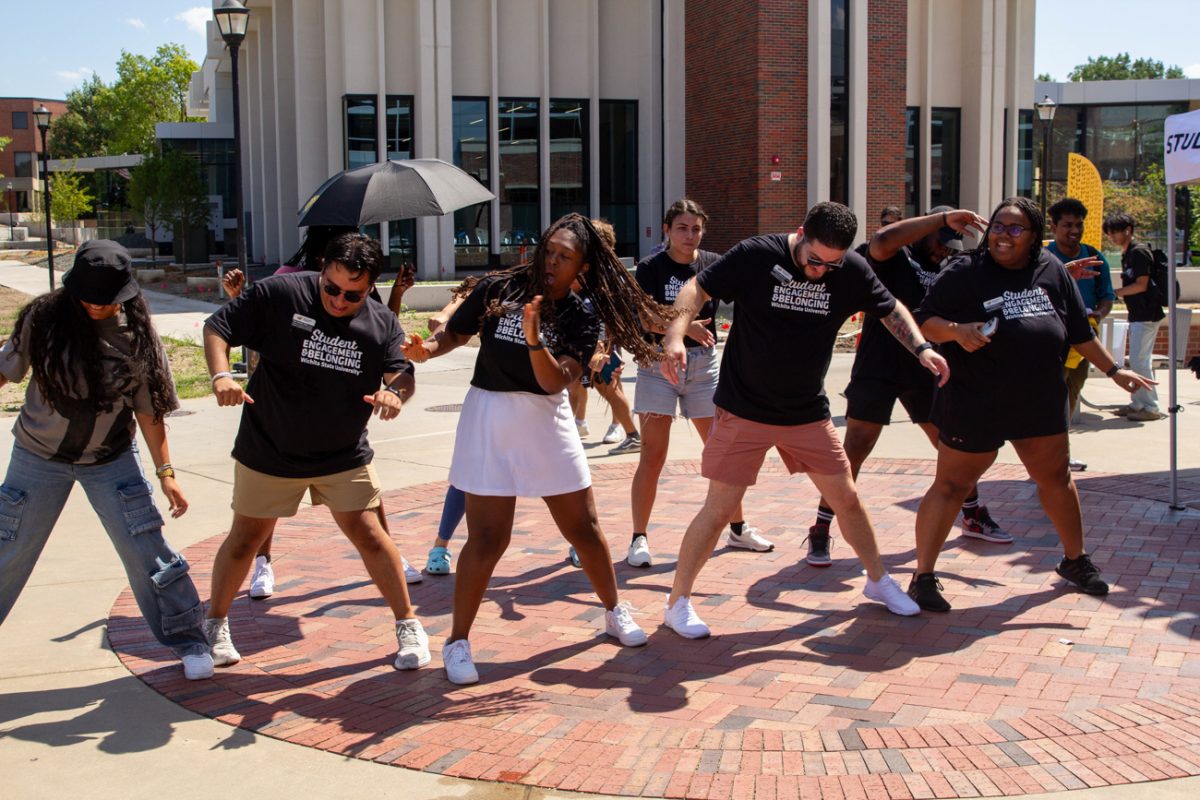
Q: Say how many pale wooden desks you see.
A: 0